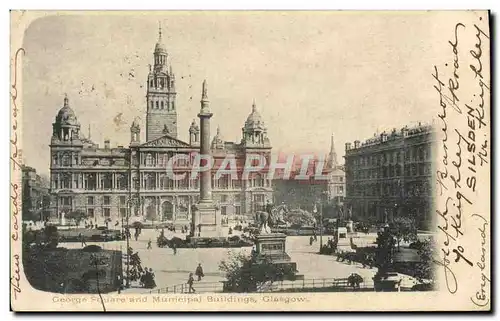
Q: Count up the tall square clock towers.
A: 1